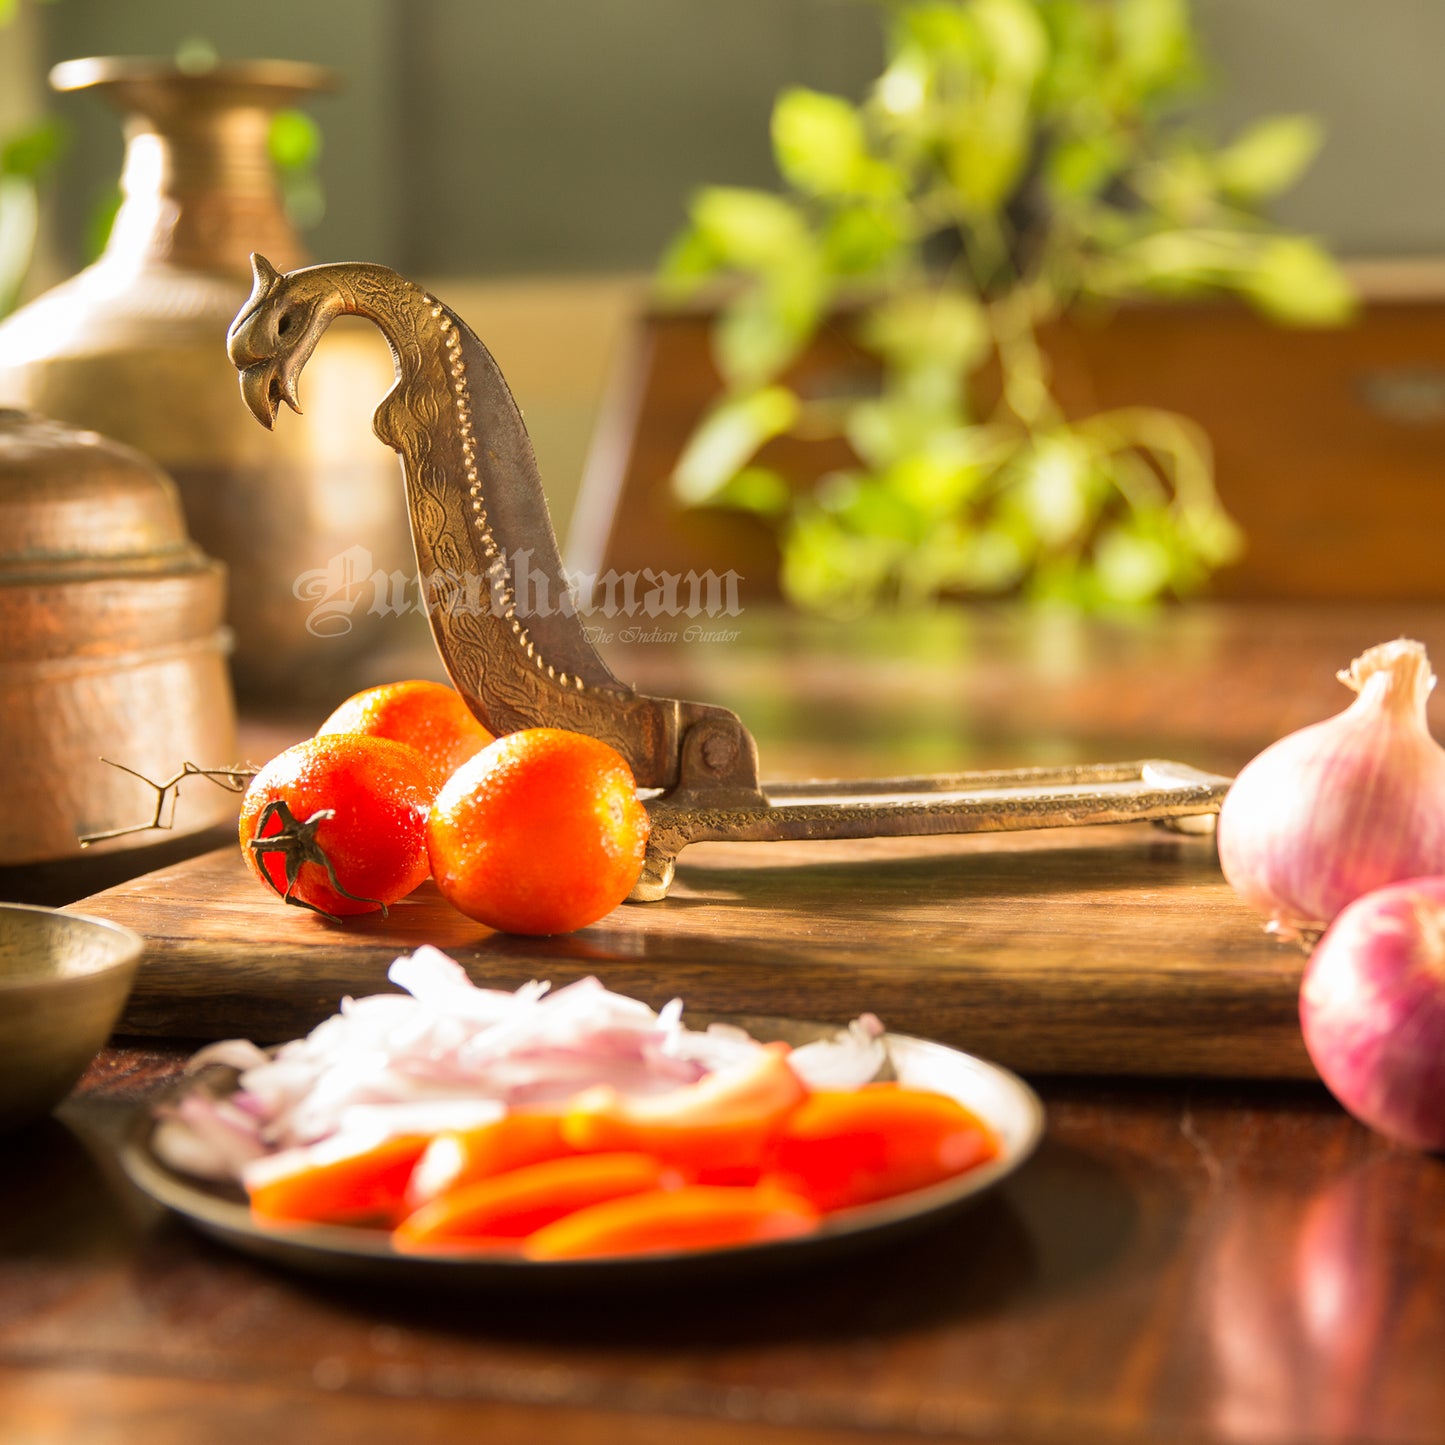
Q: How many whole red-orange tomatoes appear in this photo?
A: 3